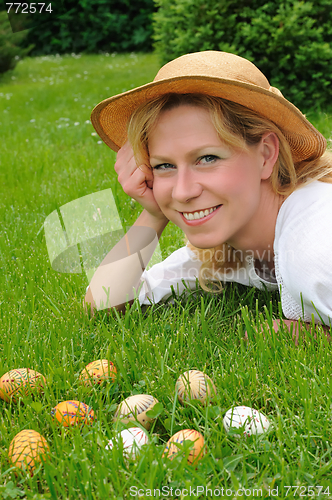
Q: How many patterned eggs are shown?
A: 9